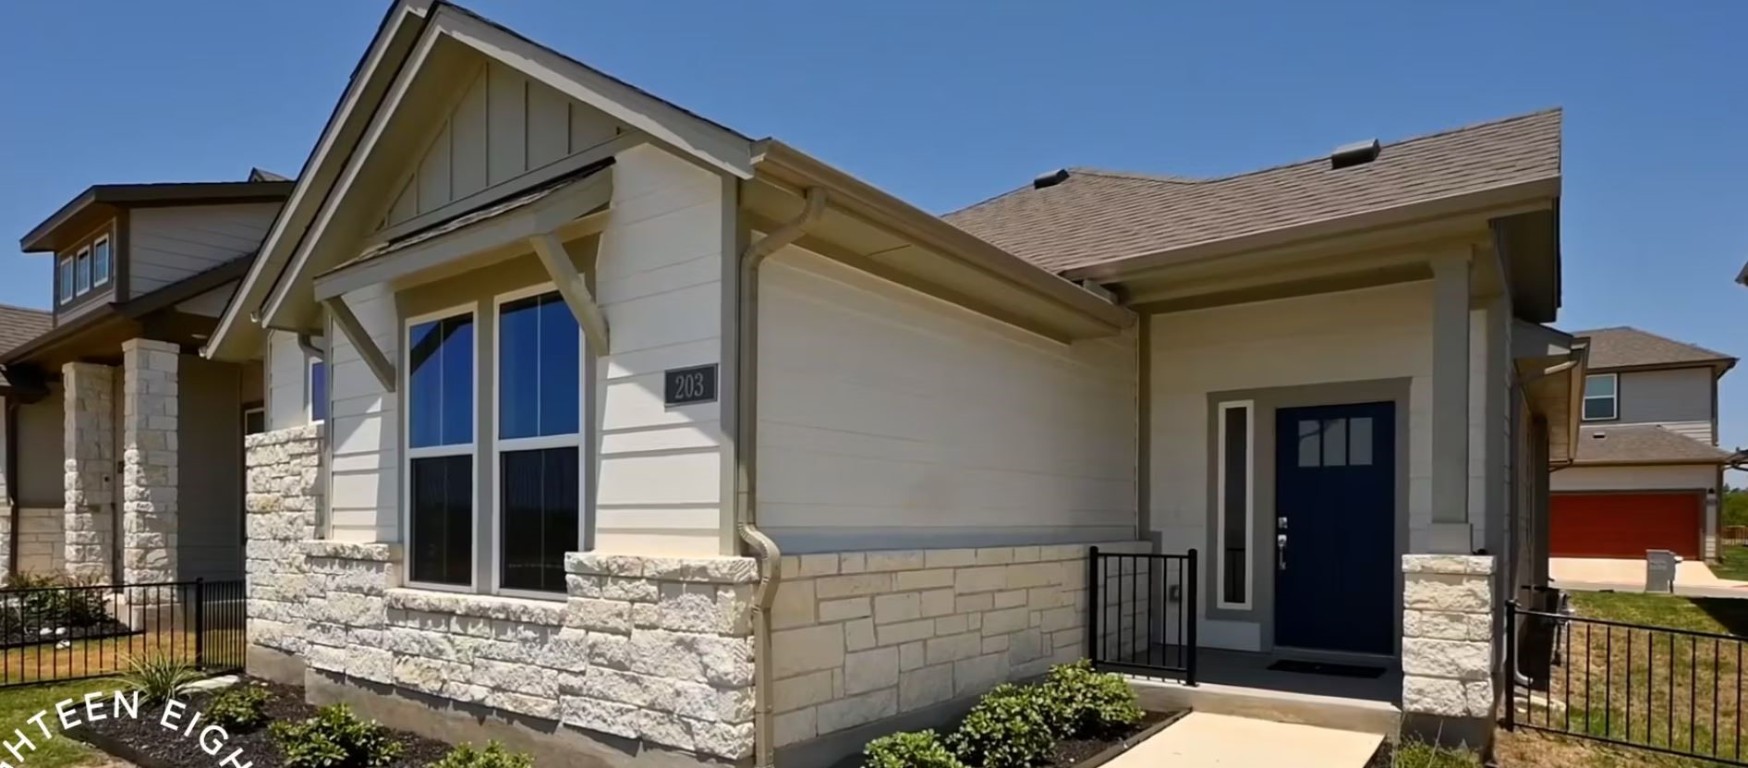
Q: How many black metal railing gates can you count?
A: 3